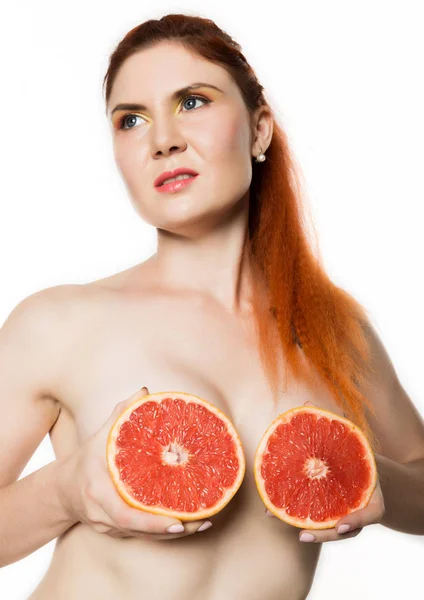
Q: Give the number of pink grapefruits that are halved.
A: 2